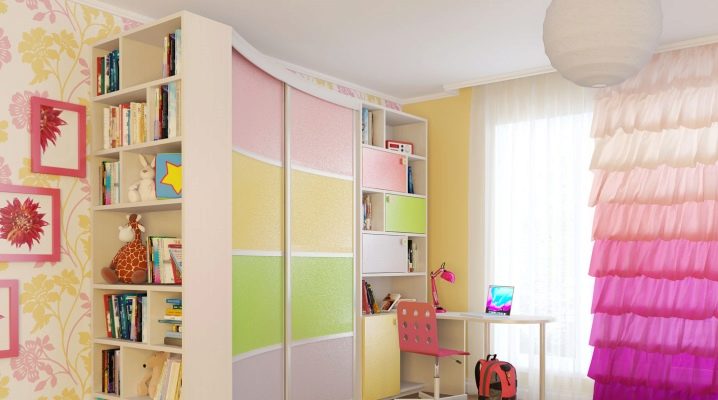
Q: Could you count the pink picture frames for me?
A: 3